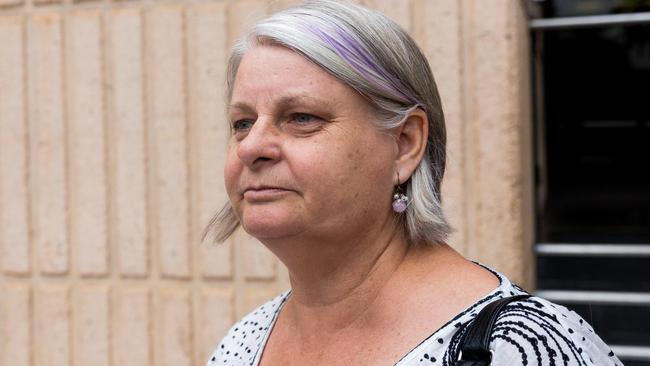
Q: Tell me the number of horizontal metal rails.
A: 4